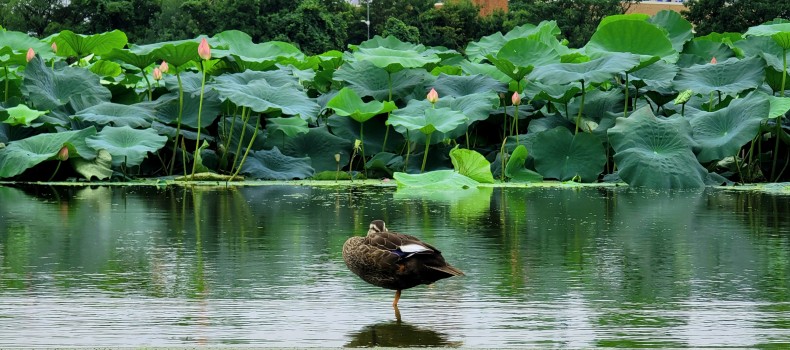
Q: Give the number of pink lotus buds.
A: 9